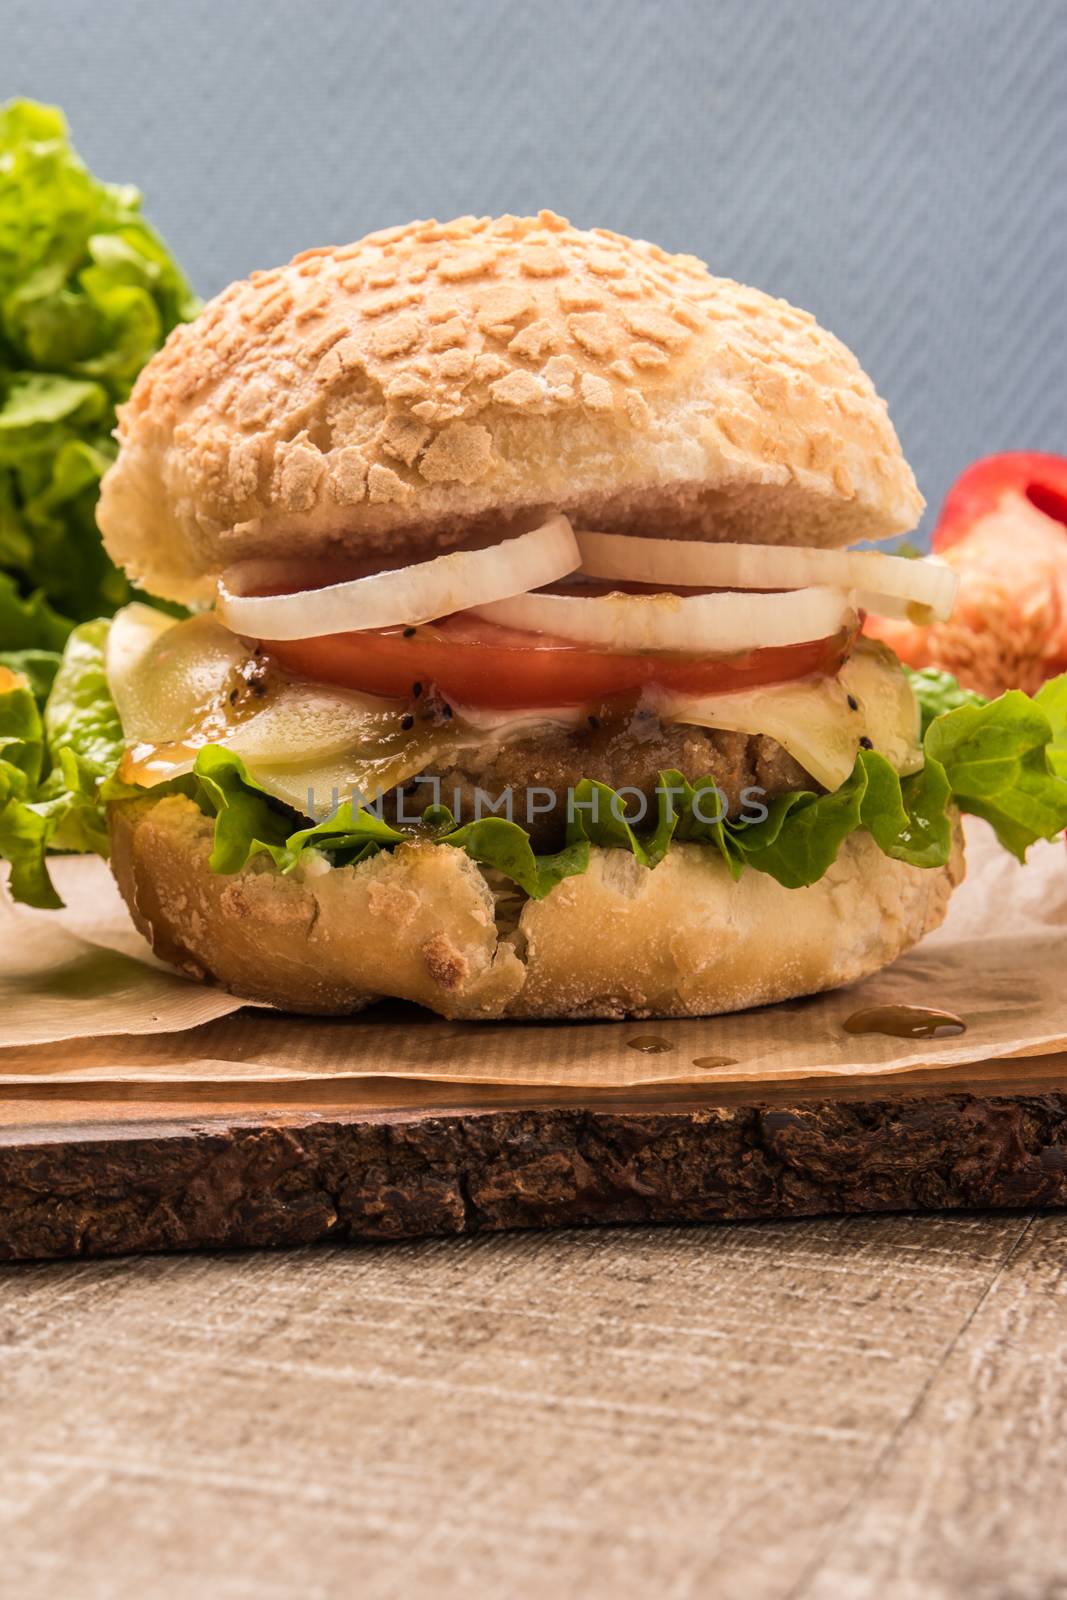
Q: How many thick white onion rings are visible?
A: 3